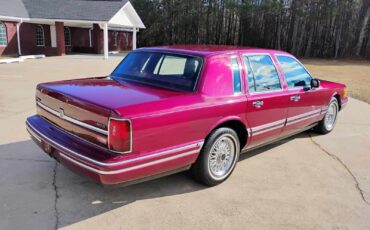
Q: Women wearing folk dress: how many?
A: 0